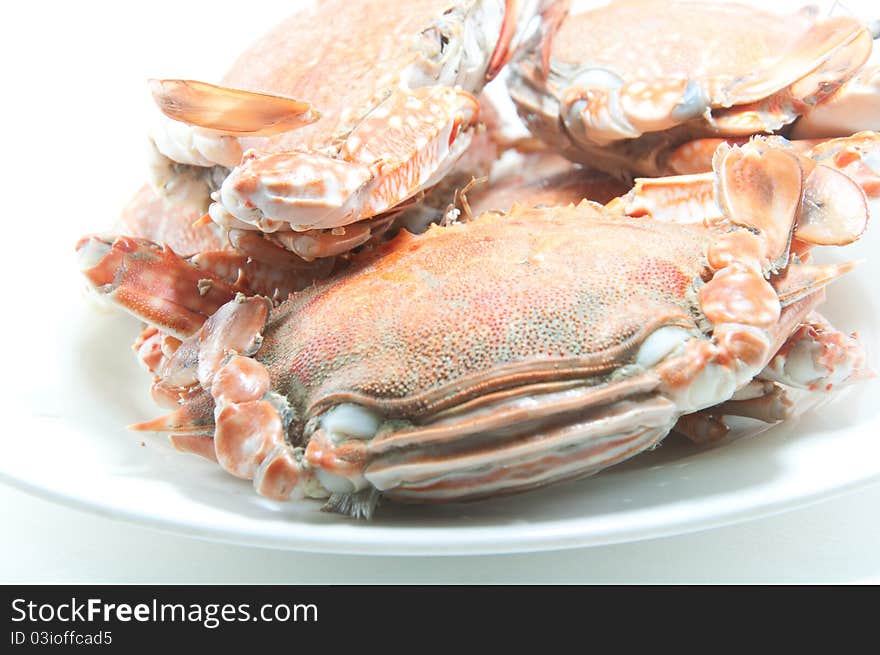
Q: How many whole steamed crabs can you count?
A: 3